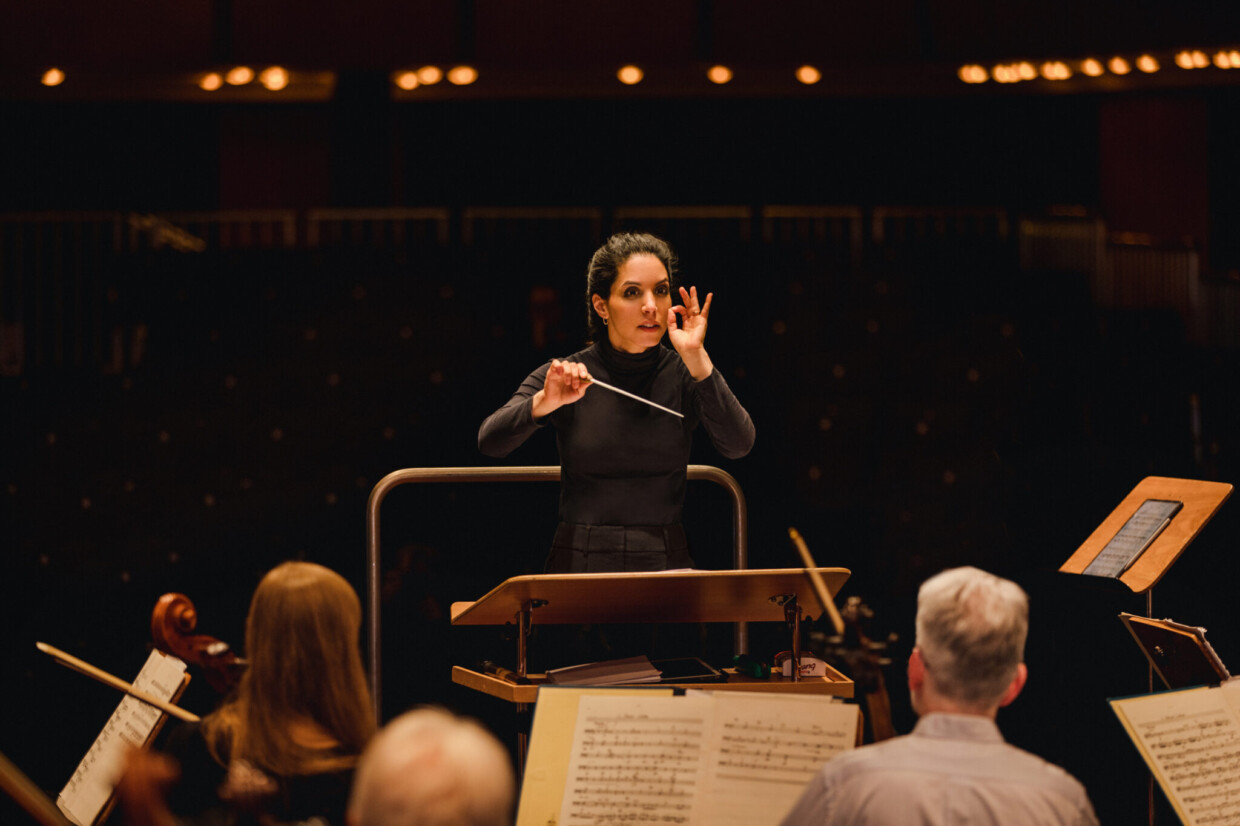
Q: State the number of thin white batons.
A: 1